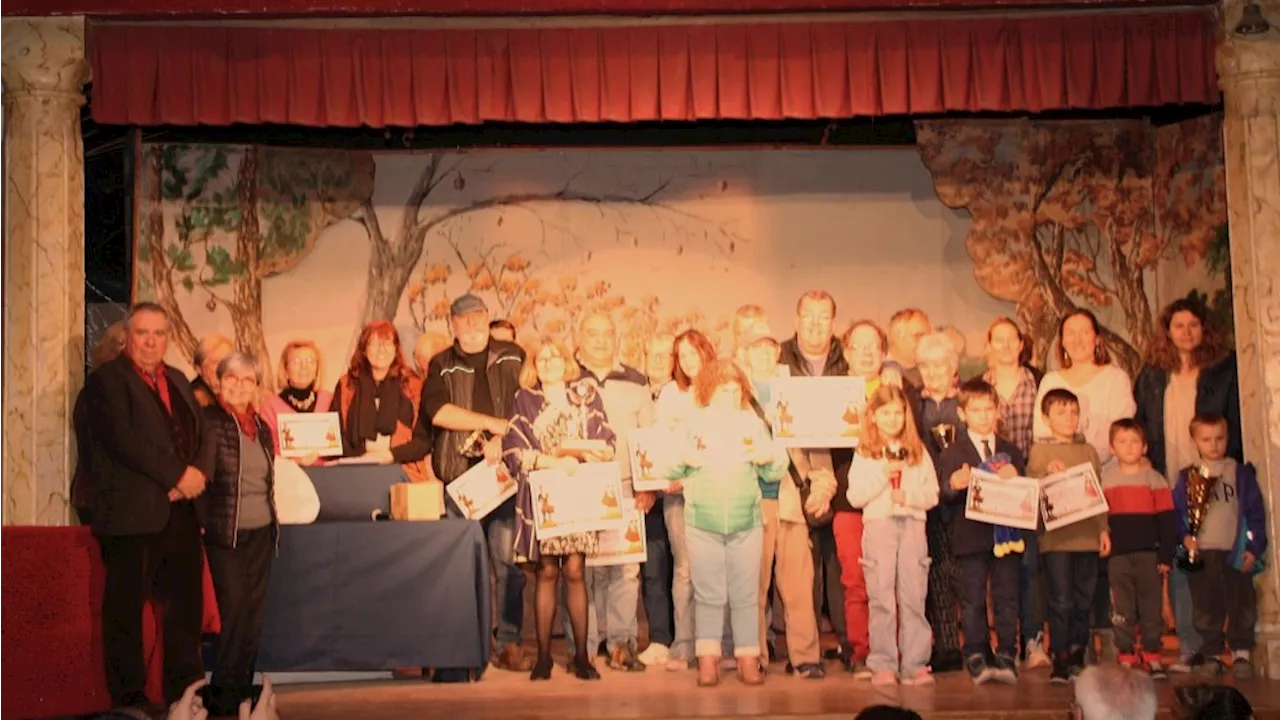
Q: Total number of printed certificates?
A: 9